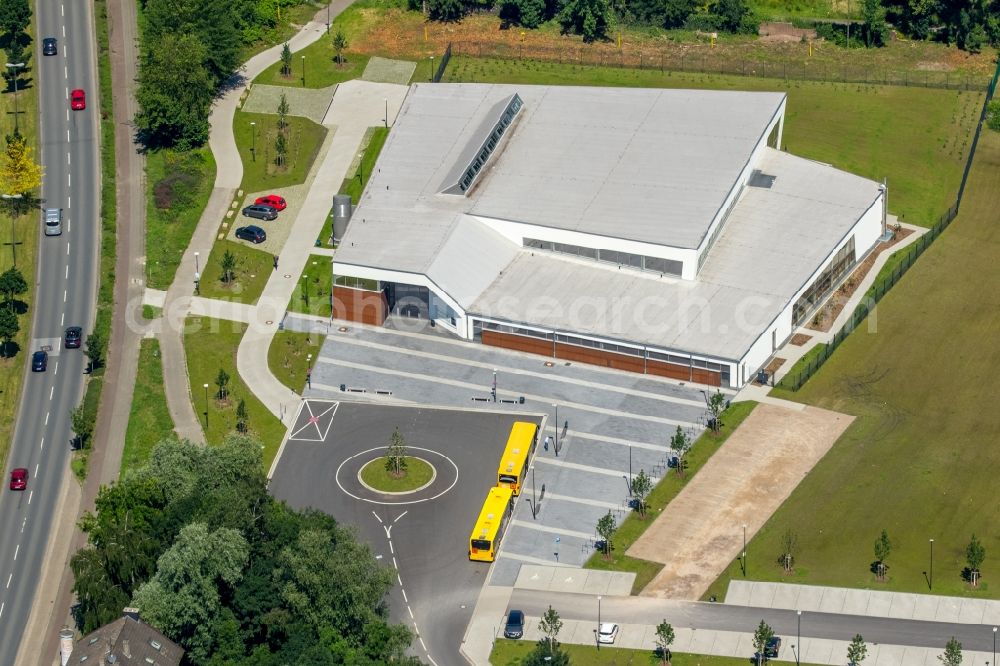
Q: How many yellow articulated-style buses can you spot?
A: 2